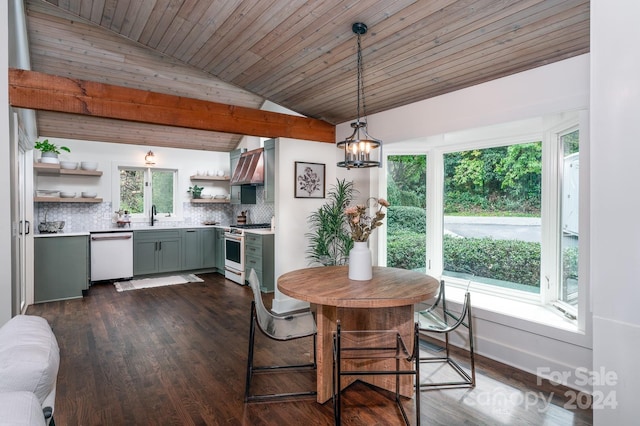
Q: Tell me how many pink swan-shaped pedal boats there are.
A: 0